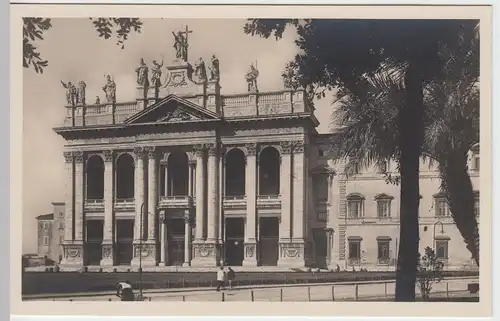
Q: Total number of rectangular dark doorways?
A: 5